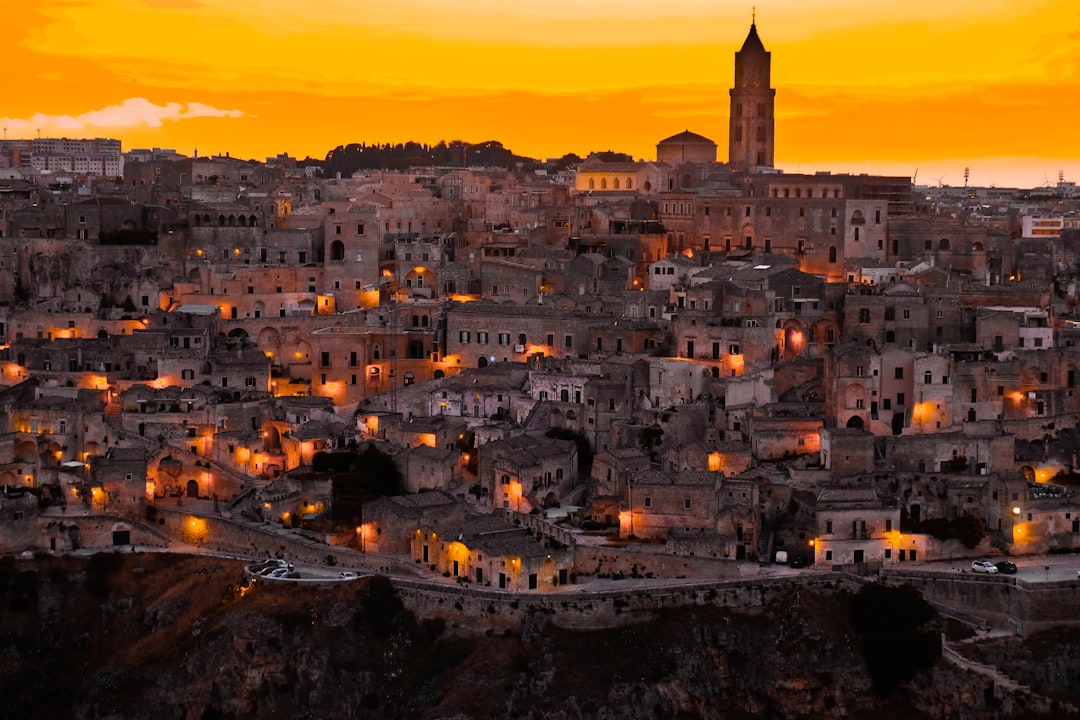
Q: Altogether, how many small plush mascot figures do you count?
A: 0